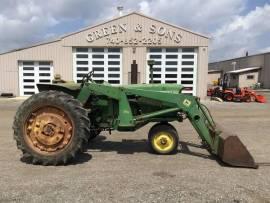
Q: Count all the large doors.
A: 3